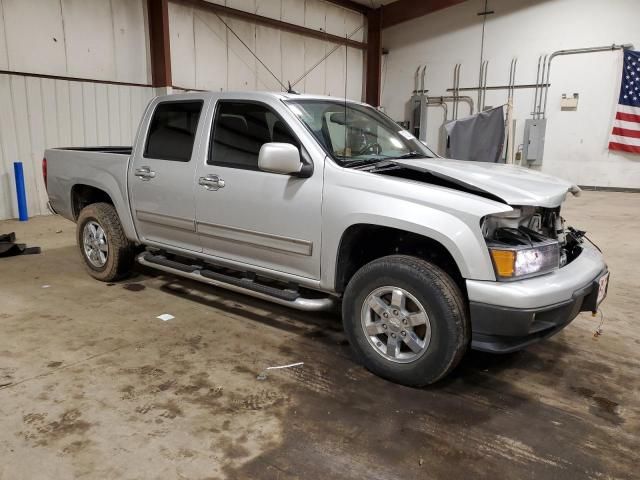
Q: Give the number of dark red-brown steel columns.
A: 2